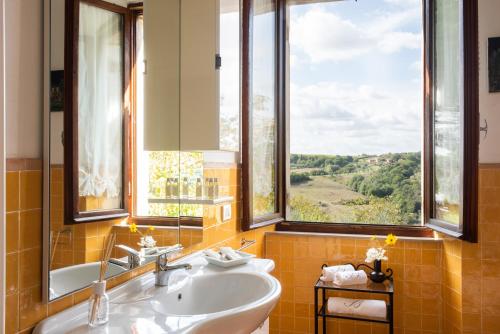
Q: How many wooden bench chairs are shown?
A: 0